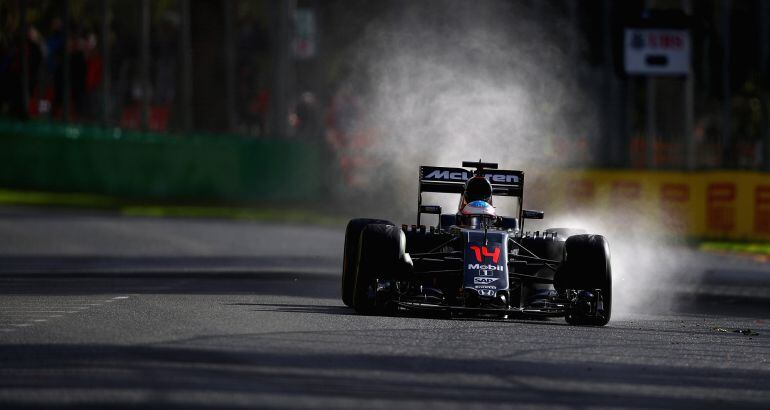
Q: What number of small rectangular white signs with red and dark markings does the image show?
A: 1